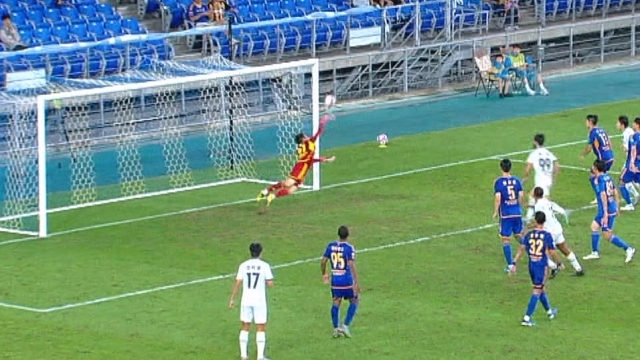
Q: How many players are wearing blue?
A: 6